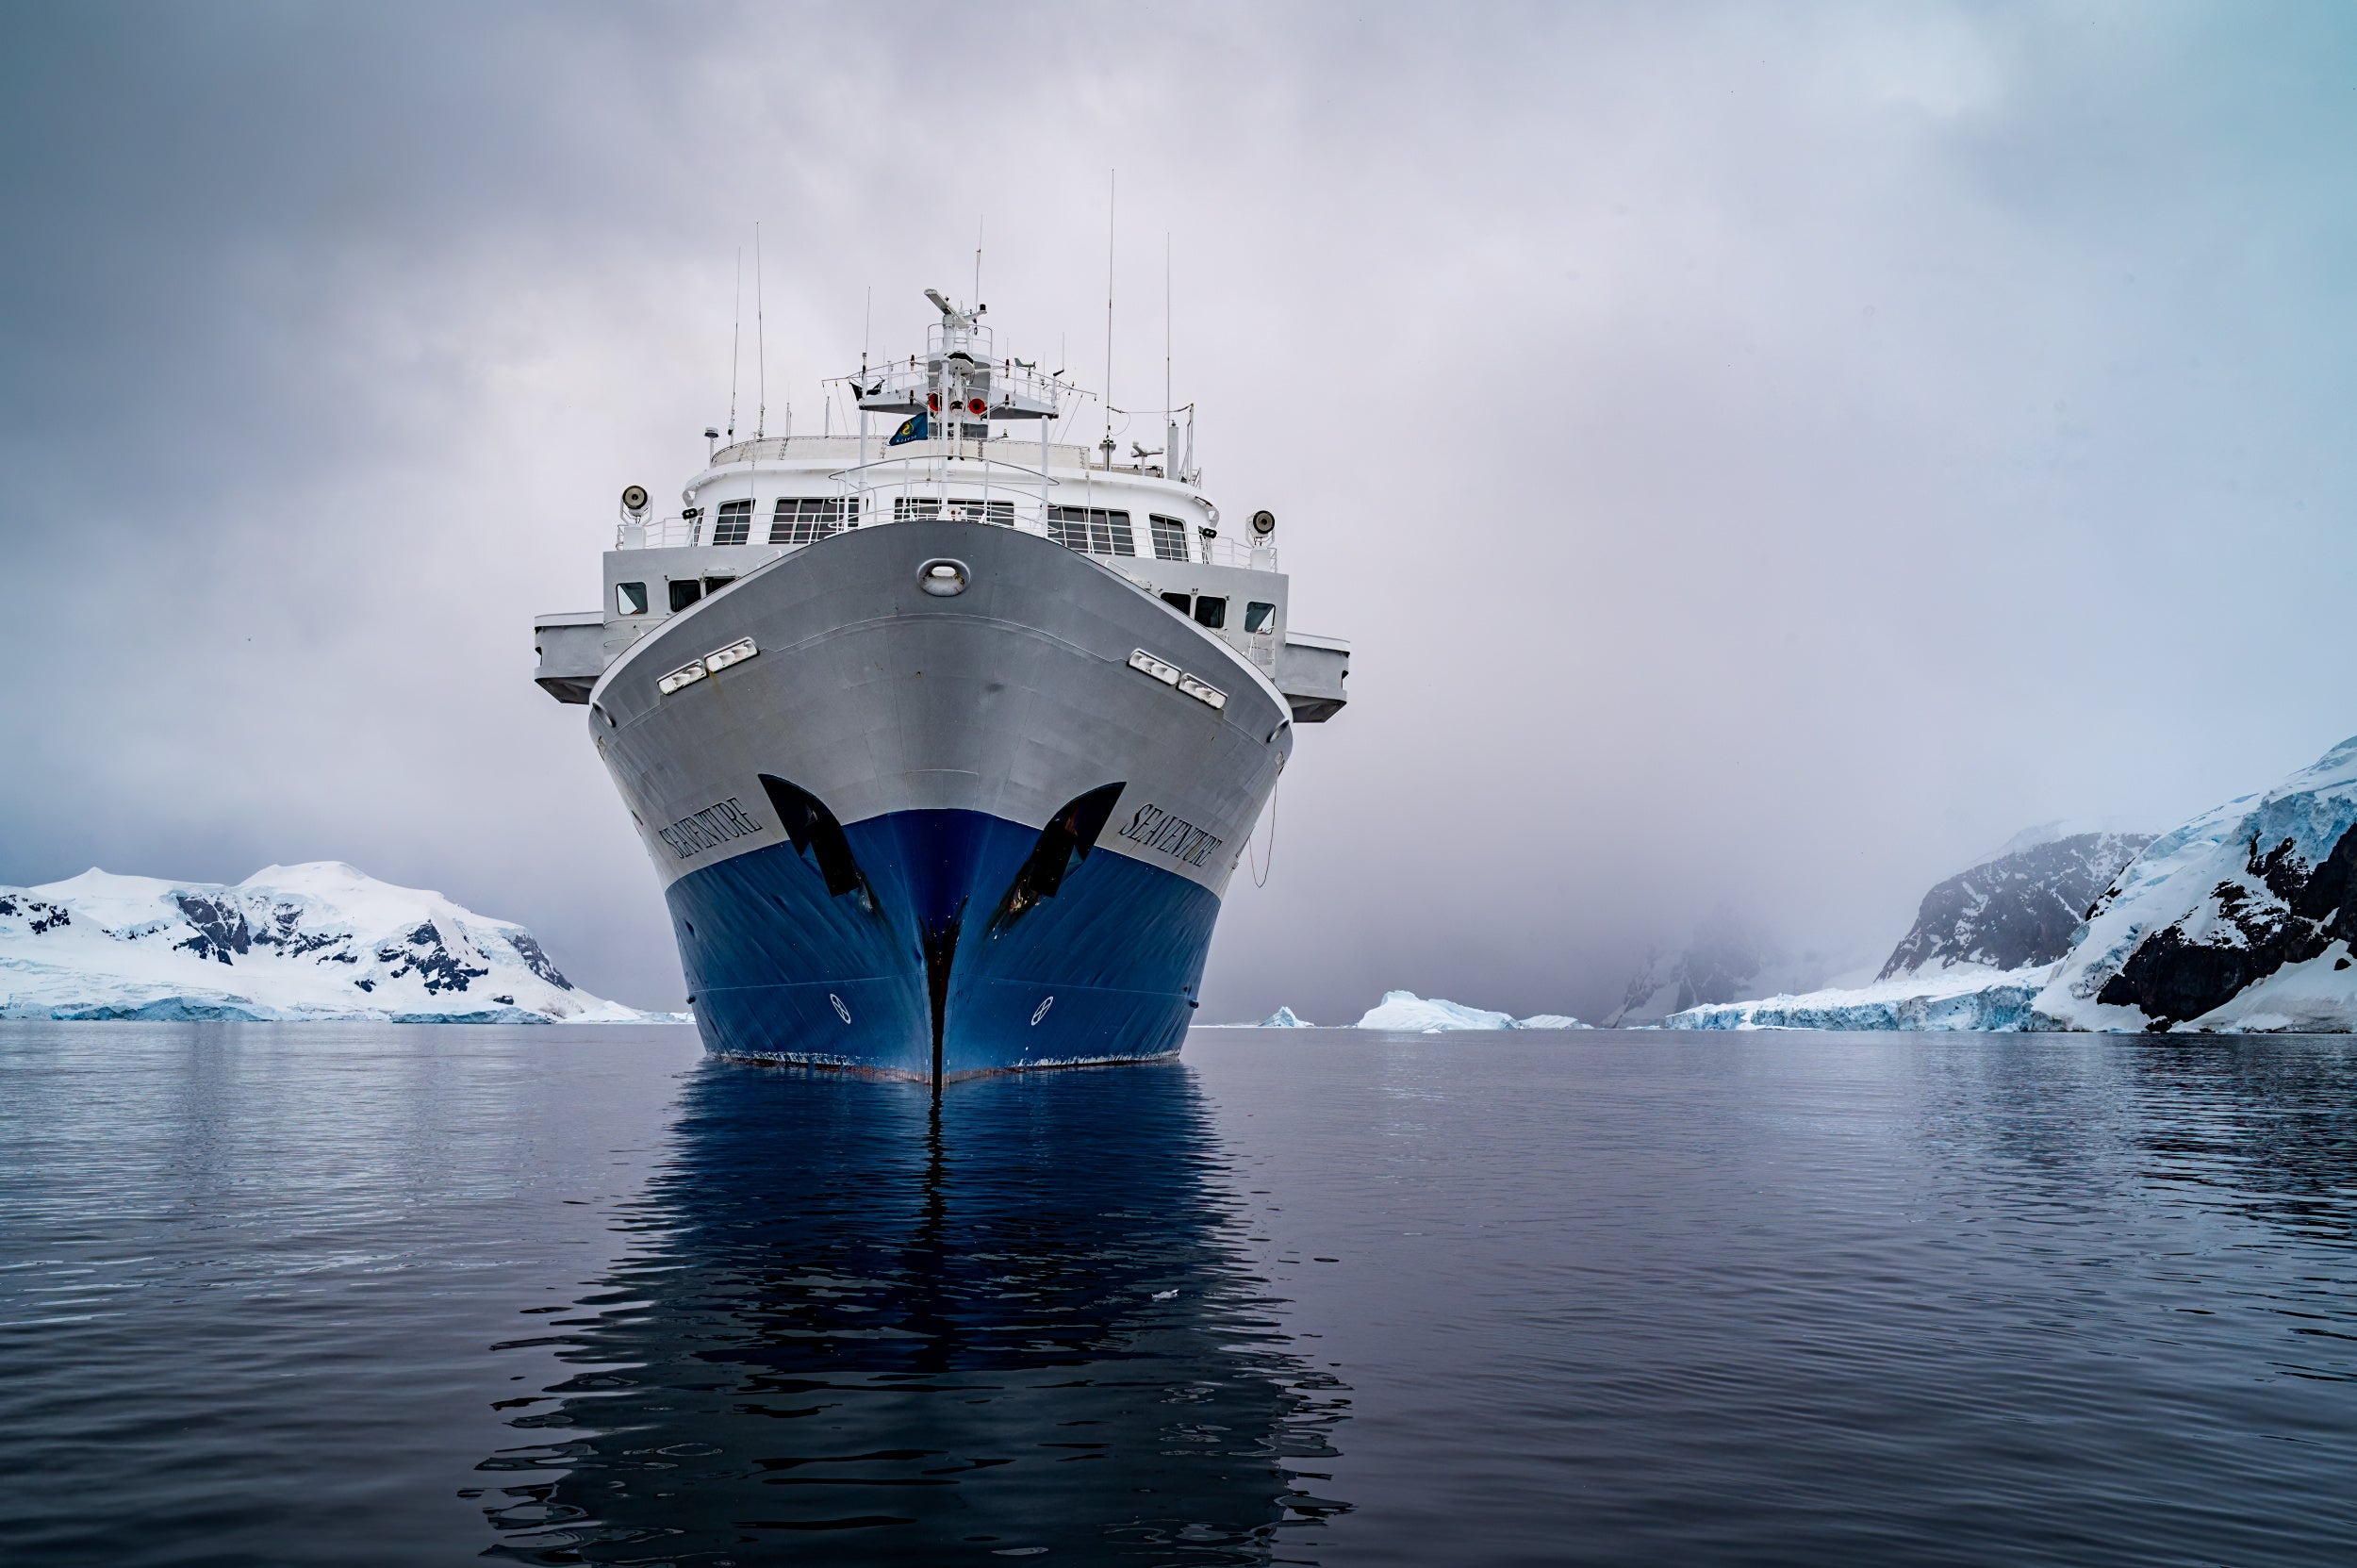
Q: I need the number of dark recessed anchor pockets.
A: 2